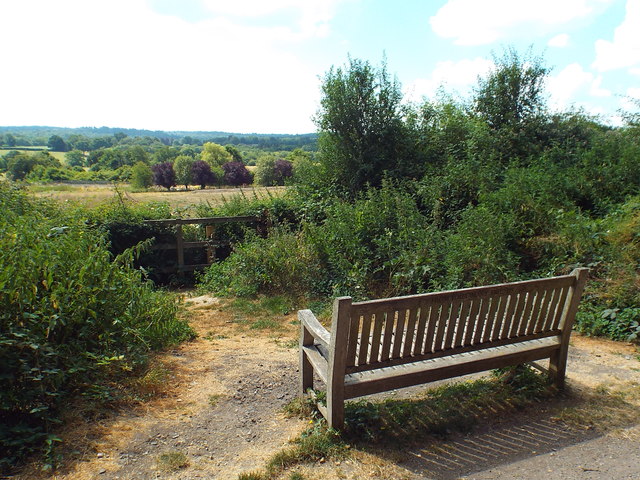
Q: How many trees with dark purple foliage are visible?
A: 4